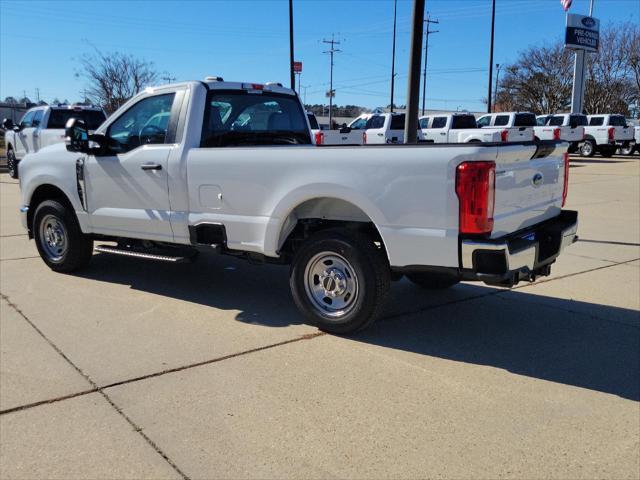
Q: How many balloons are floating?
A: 0